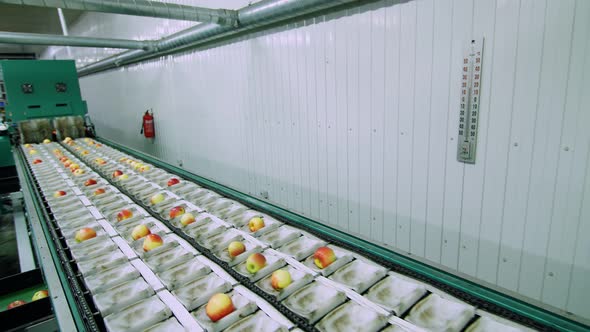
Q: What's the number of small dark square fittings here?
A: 2